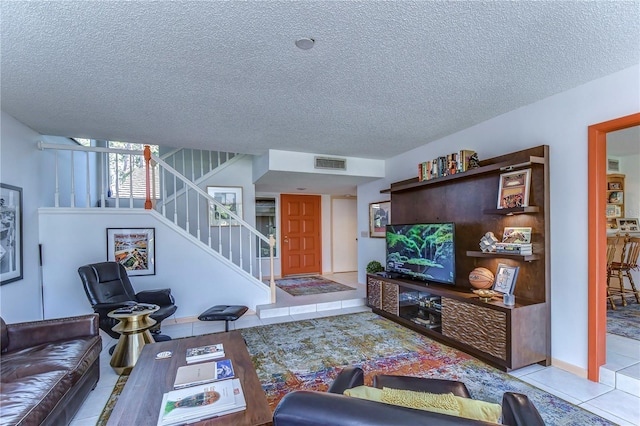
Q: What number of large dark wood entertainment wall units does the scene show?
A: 1